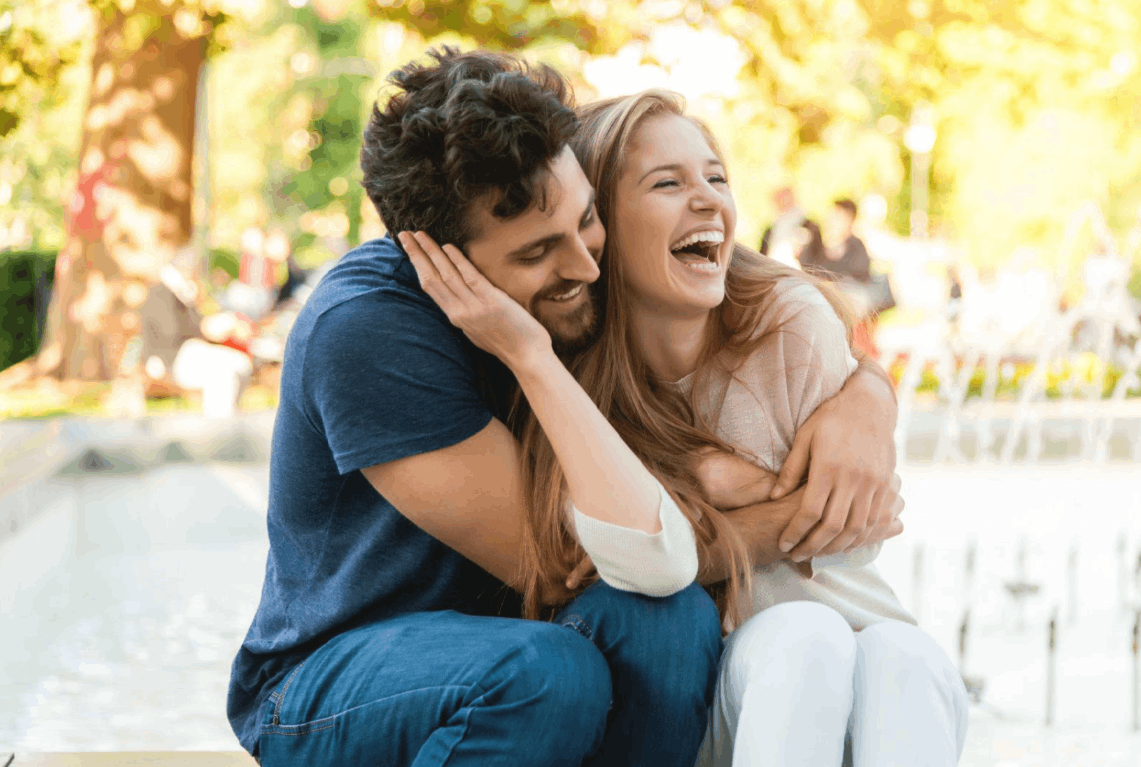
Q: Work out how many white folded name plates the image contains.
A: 0